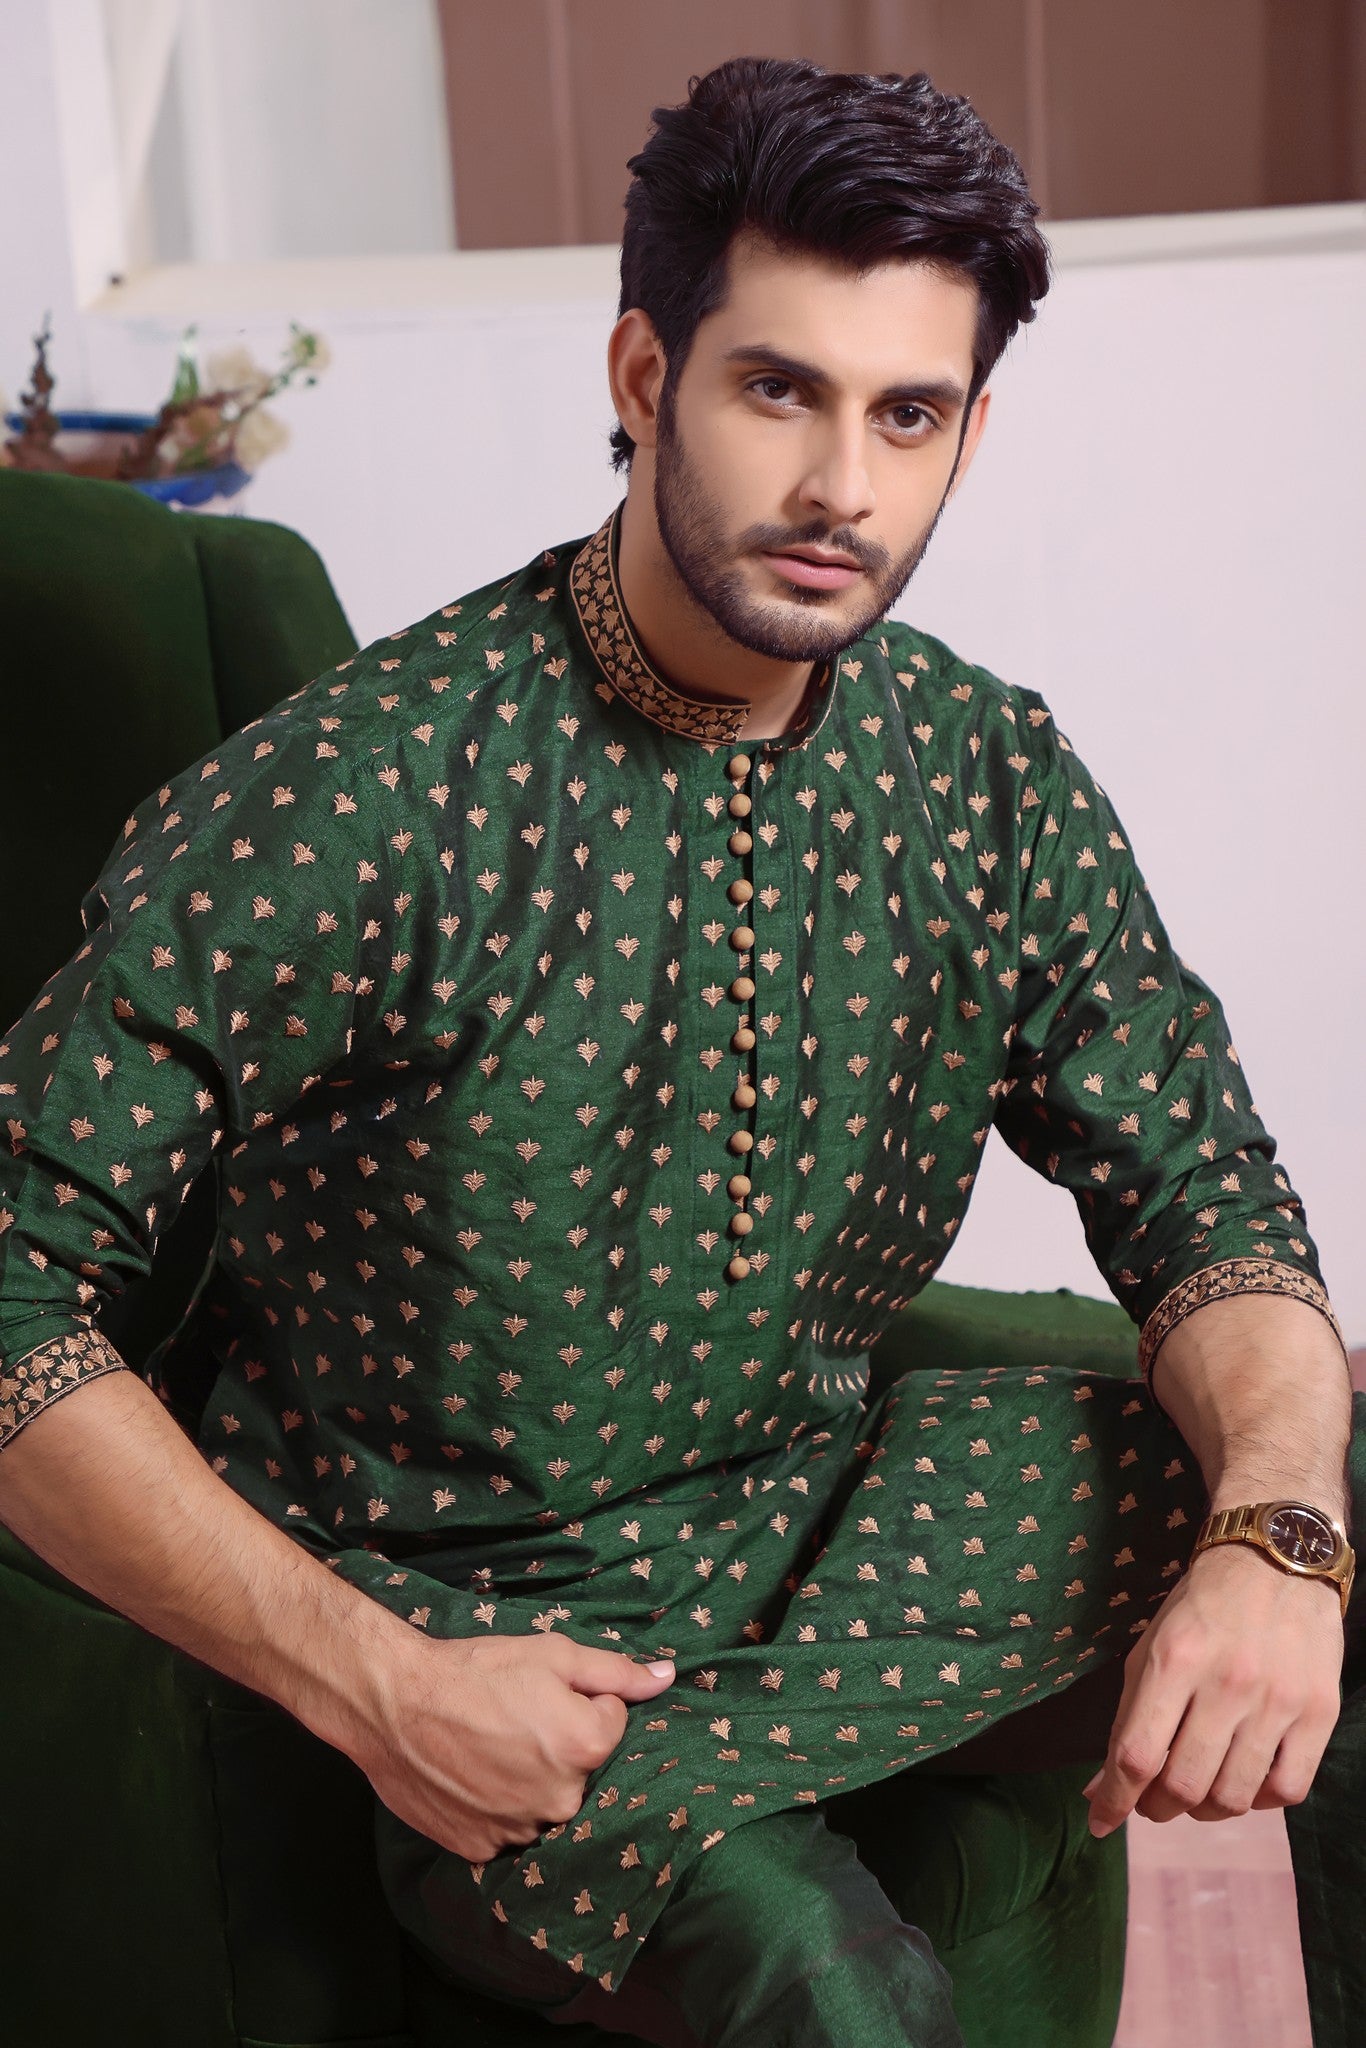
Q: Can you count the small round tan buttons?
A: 12